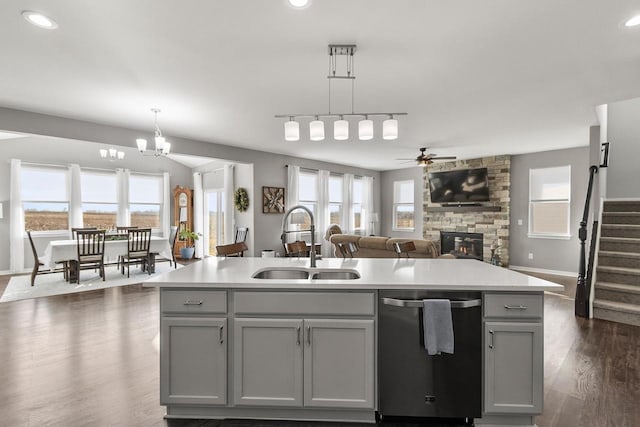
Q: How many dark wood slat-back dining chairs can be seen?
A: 6